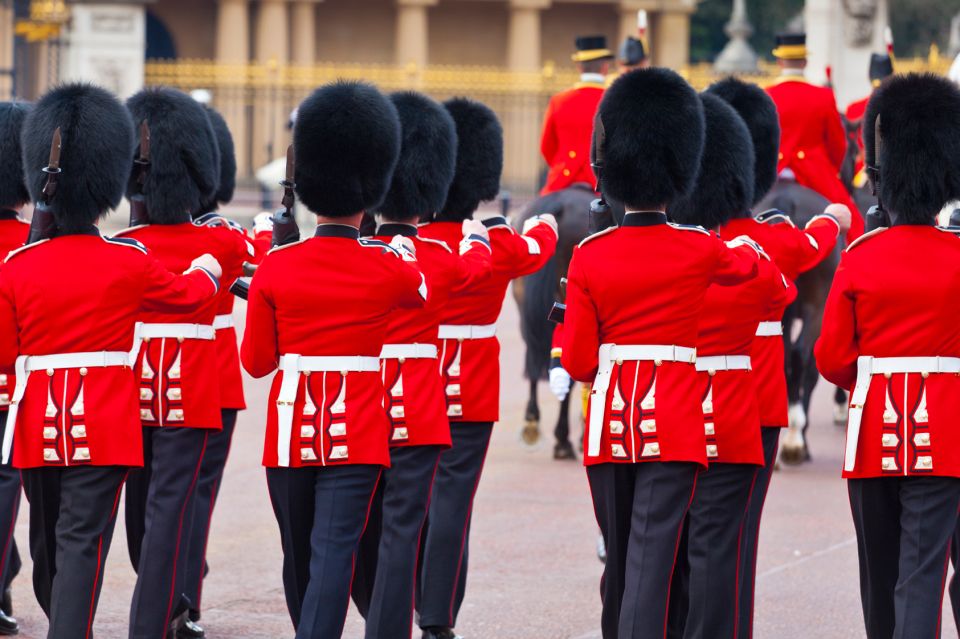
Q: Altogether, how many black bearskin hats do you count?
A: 11